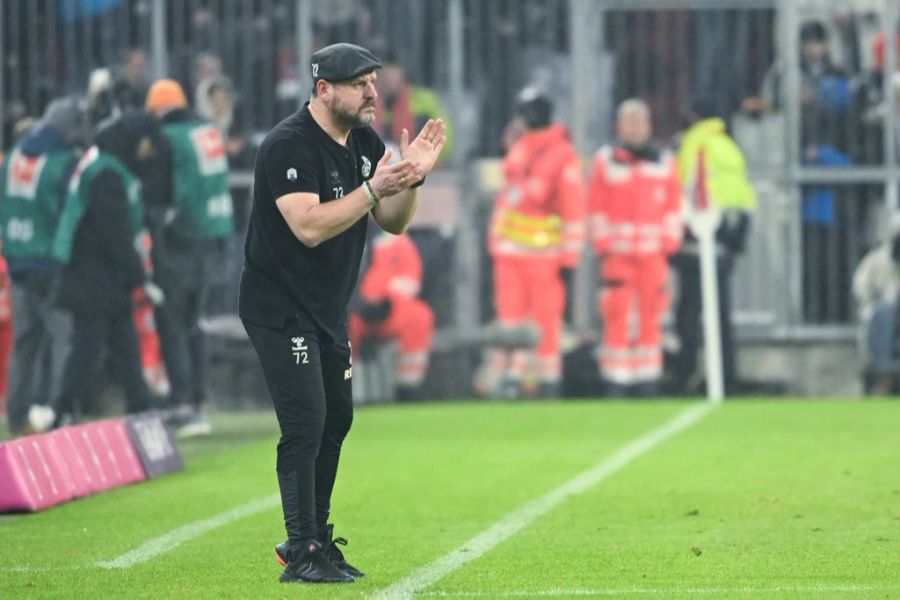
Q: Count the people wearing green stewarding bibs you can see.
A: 3